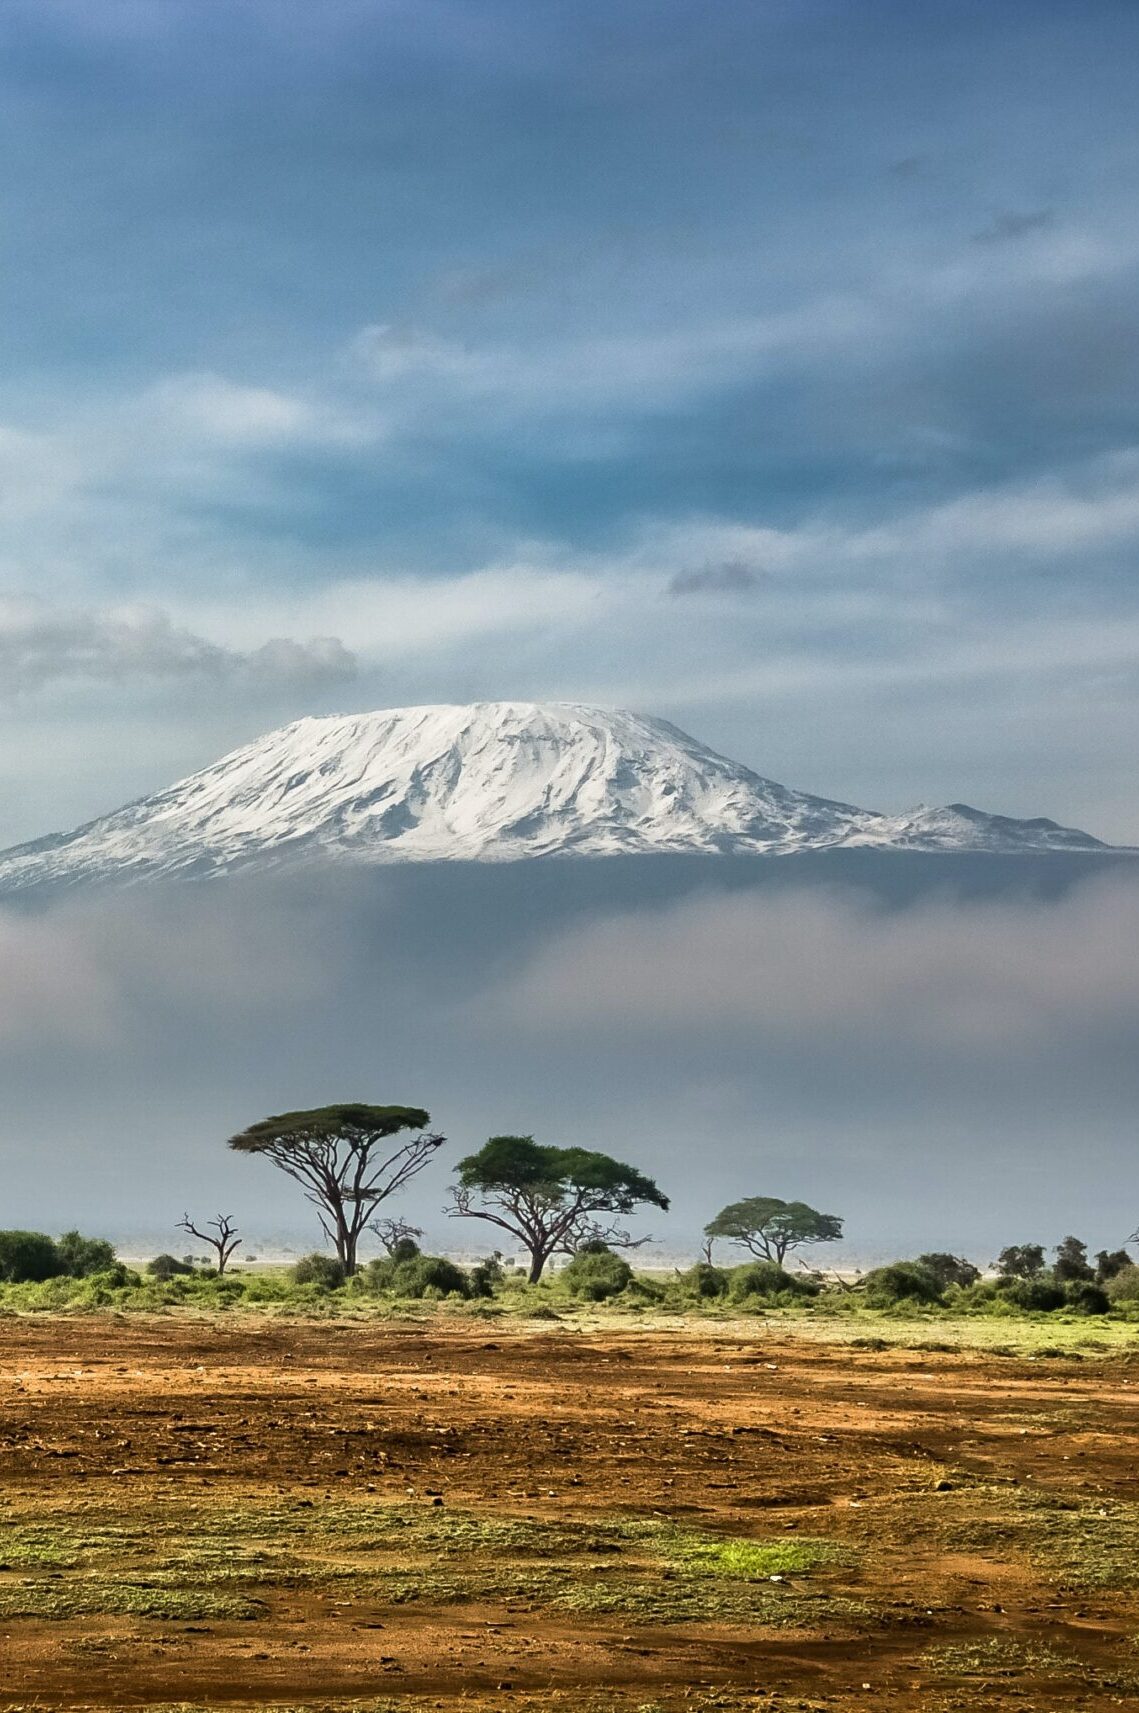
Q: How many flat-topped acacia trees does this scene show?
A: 3